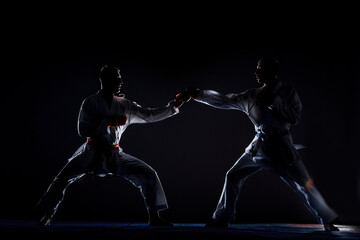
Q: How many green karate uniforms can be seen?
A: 0